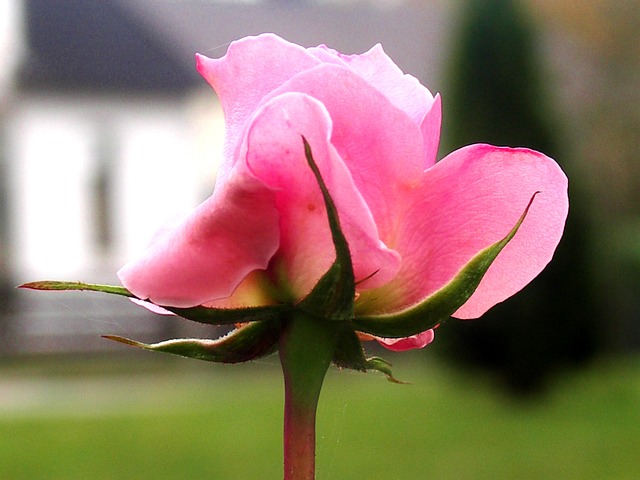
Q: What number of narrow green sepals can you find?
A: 5